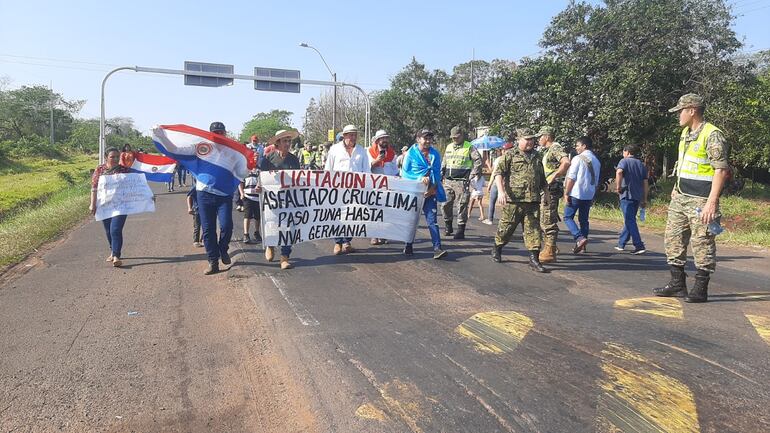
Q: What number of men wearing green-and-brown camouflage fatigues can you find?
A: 4